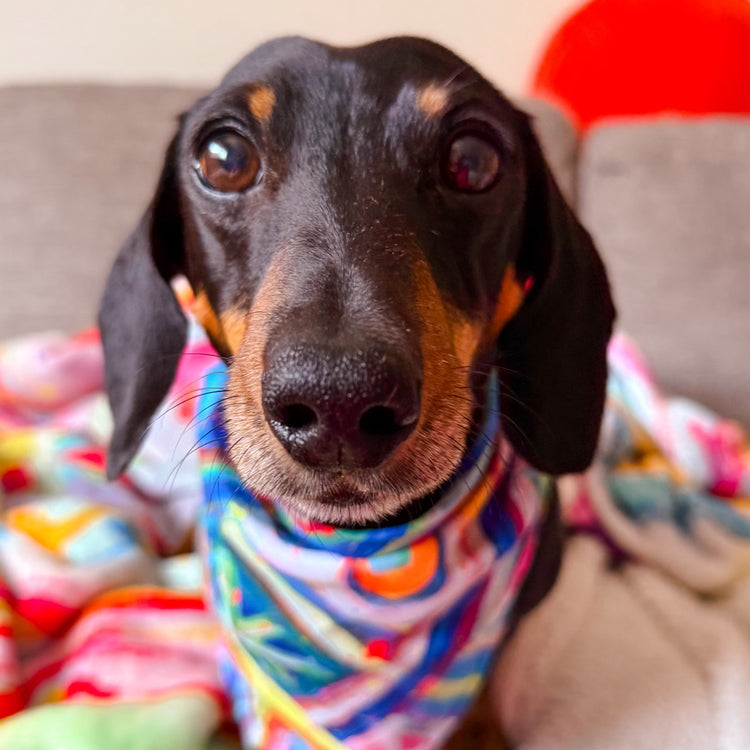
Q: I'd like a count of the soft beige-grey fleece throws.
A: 1